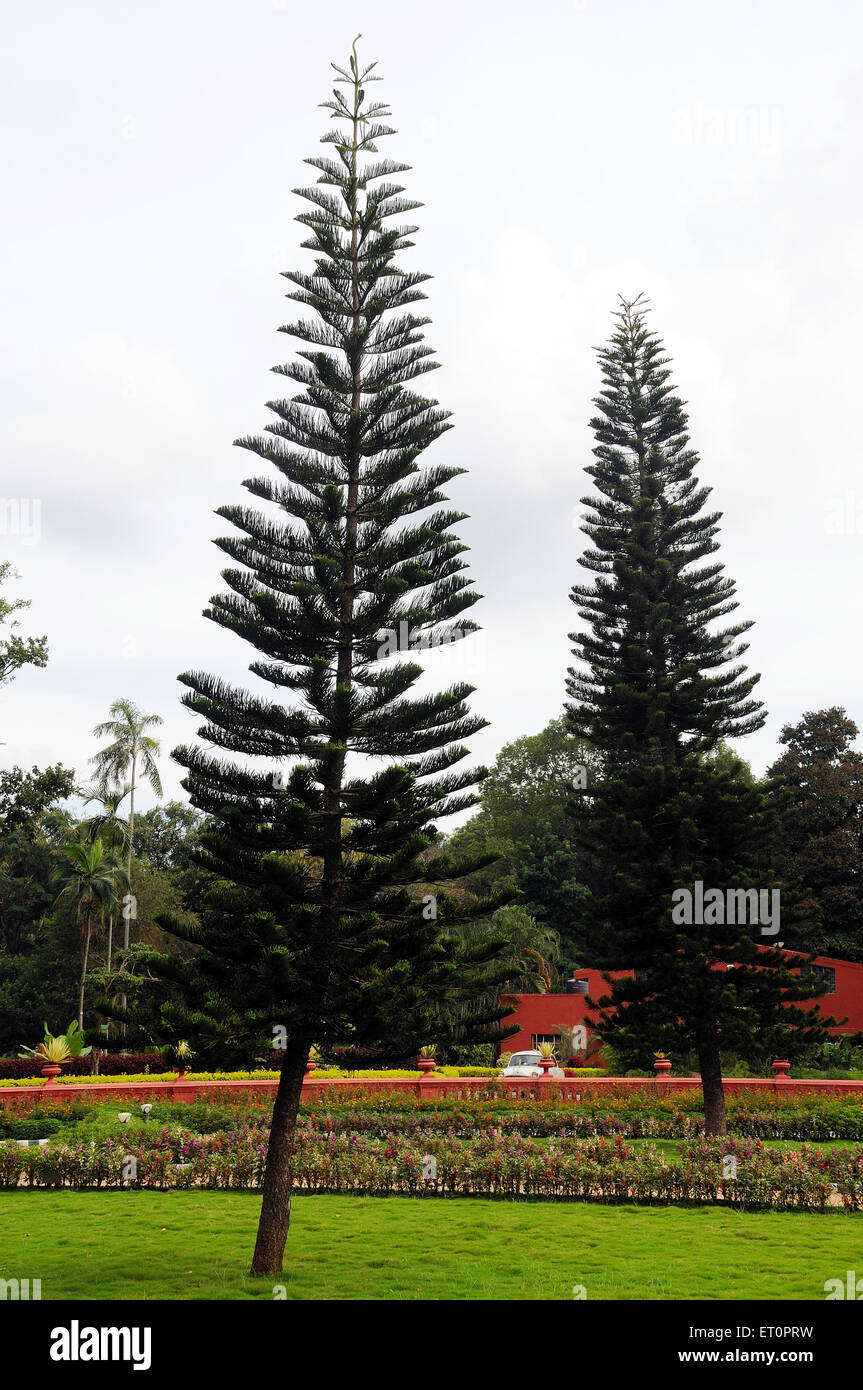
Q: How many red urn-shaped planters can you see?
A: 7